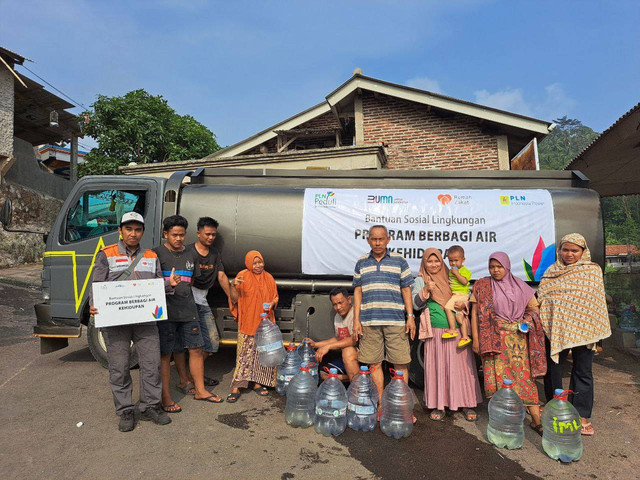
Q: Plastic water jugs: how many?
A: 9